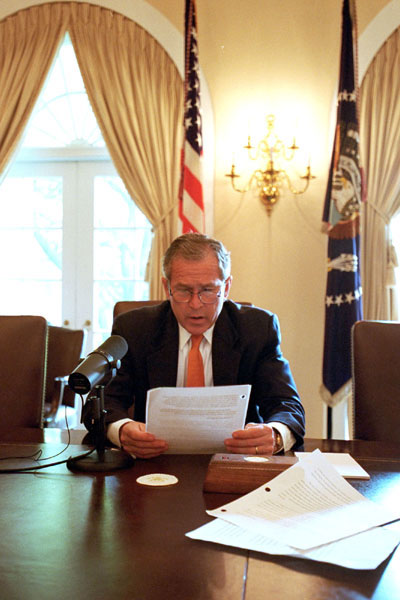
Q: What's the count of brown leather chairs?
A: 4